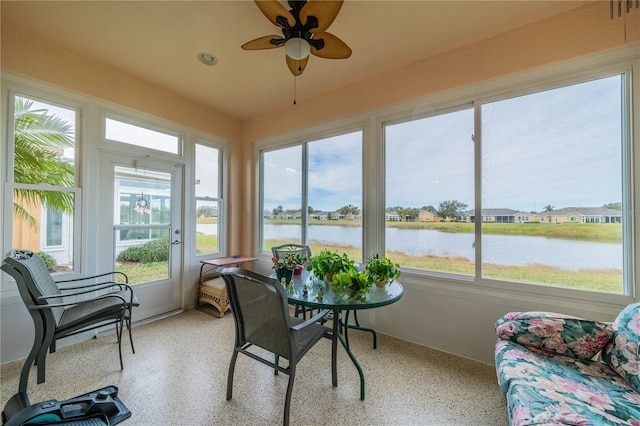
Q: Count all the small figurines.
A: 4